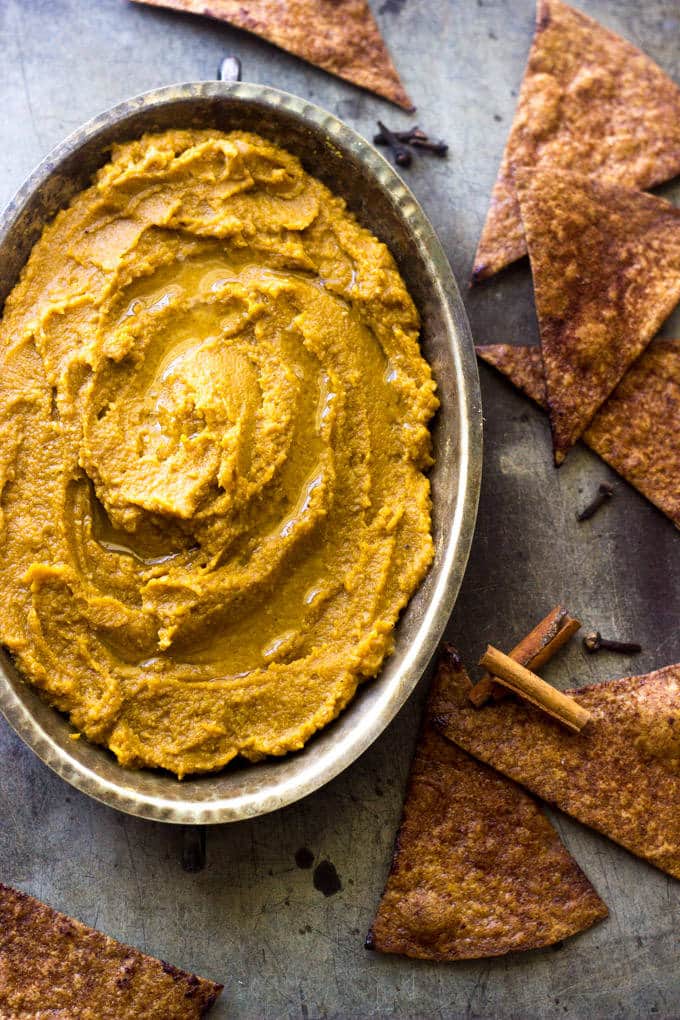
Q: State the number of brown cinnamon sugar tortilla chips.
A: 7